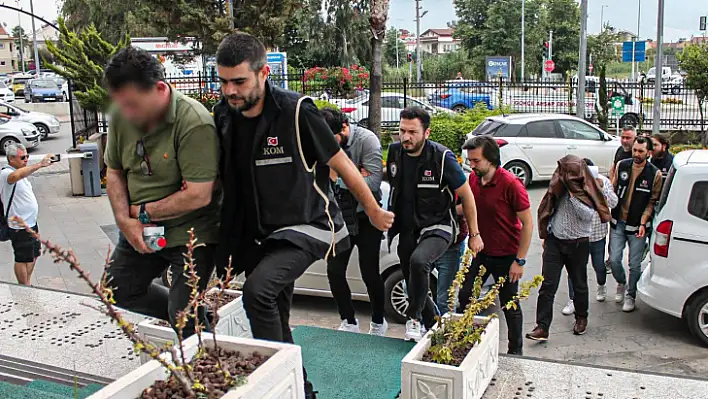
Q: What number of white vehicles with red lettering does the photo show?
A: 1